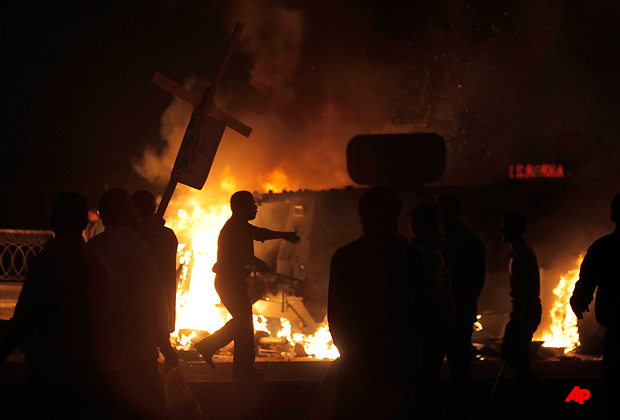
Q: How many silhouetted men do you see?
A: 9